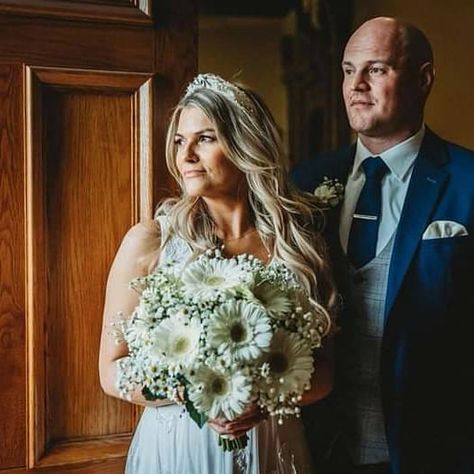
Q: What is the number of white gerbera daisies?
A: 6